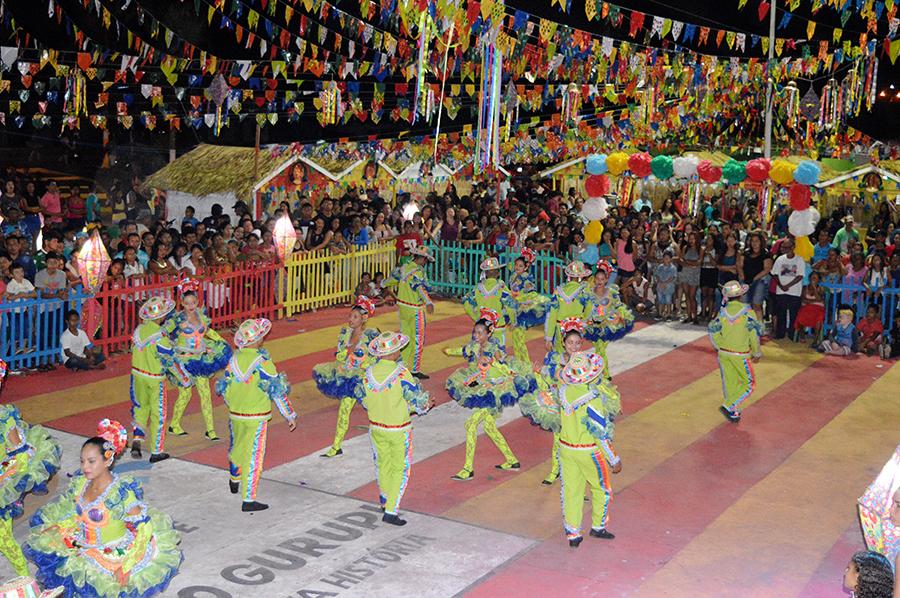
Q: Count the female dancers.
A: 8